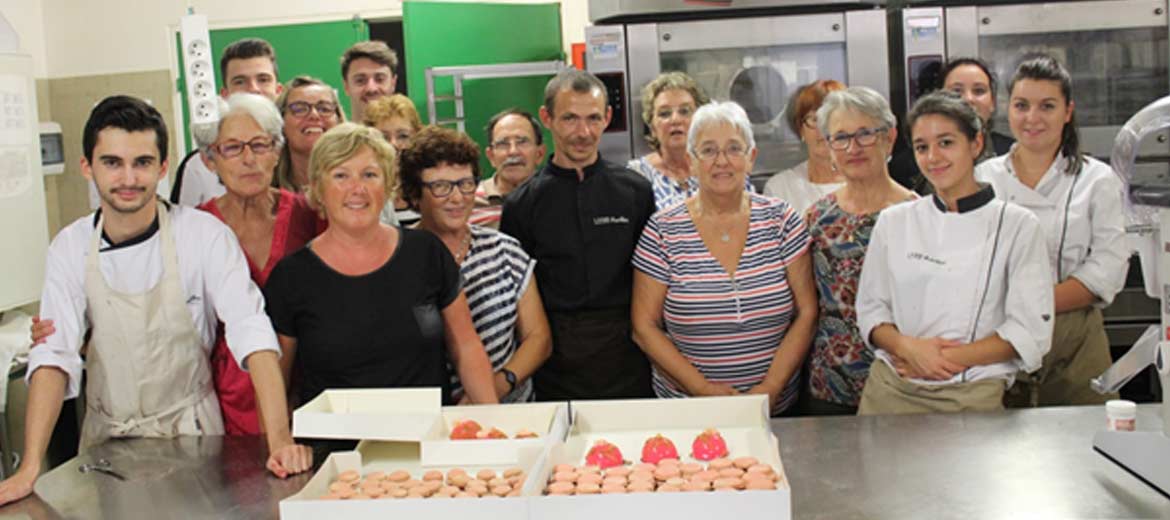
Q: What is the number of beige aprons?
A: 3